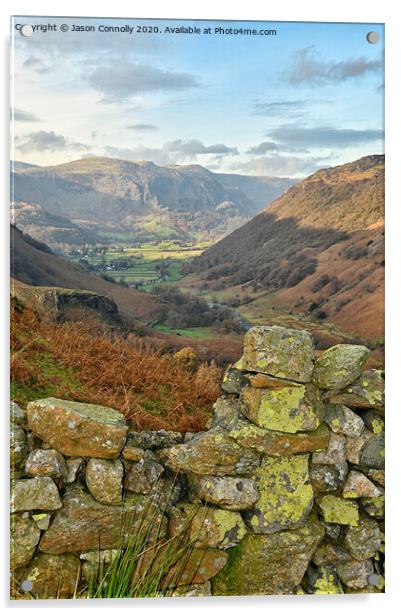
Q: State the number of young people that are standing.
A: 0